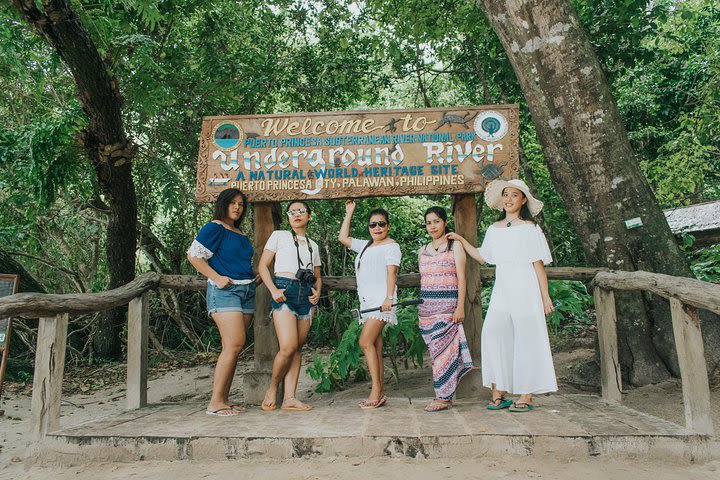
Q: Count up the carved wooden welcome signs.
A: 1